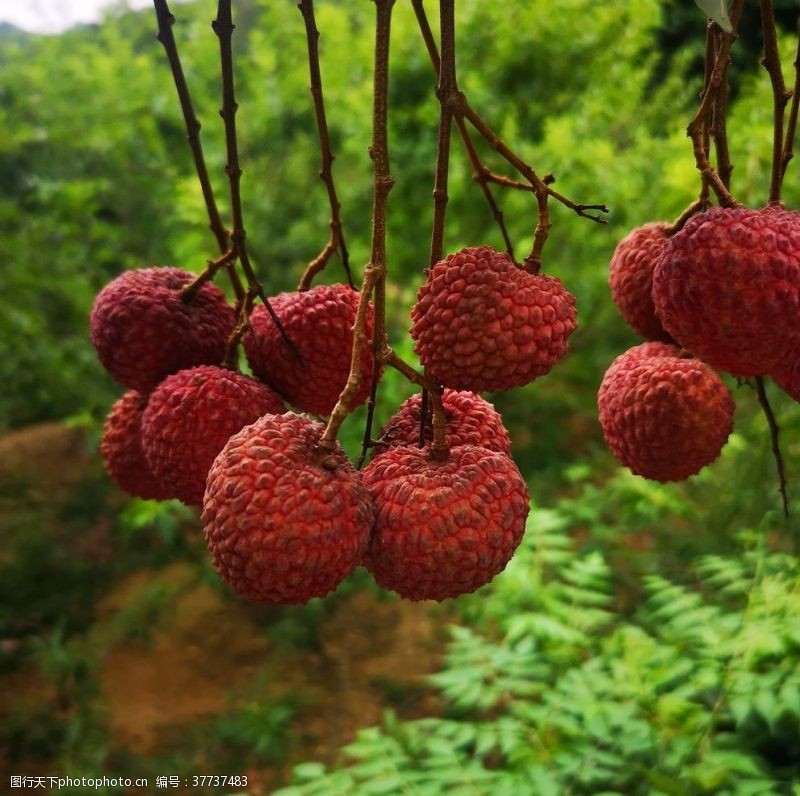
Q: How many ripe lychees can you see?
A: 12